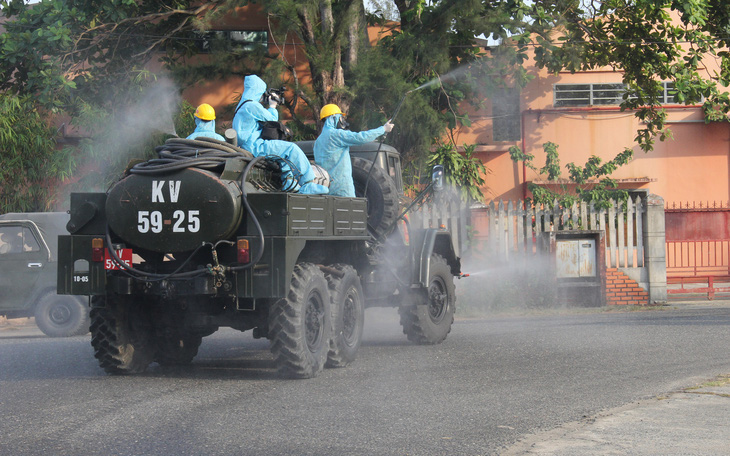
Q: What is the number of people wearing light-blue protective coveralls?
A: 3